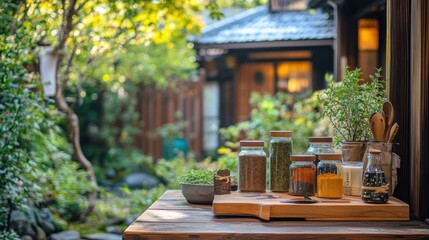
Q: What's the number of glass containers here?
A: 7